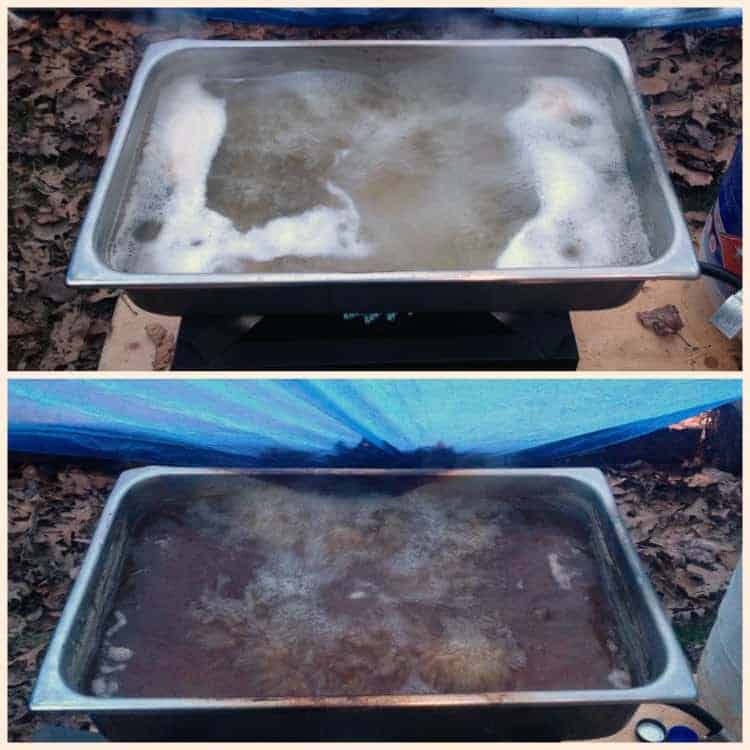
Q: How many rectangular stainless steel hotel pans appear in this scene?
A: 2